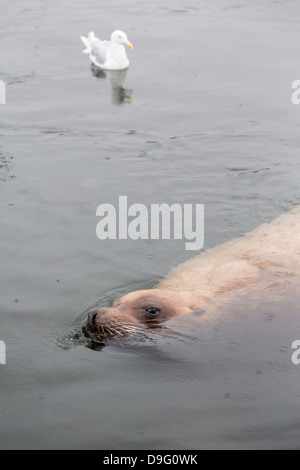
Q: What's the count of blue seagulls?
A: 0